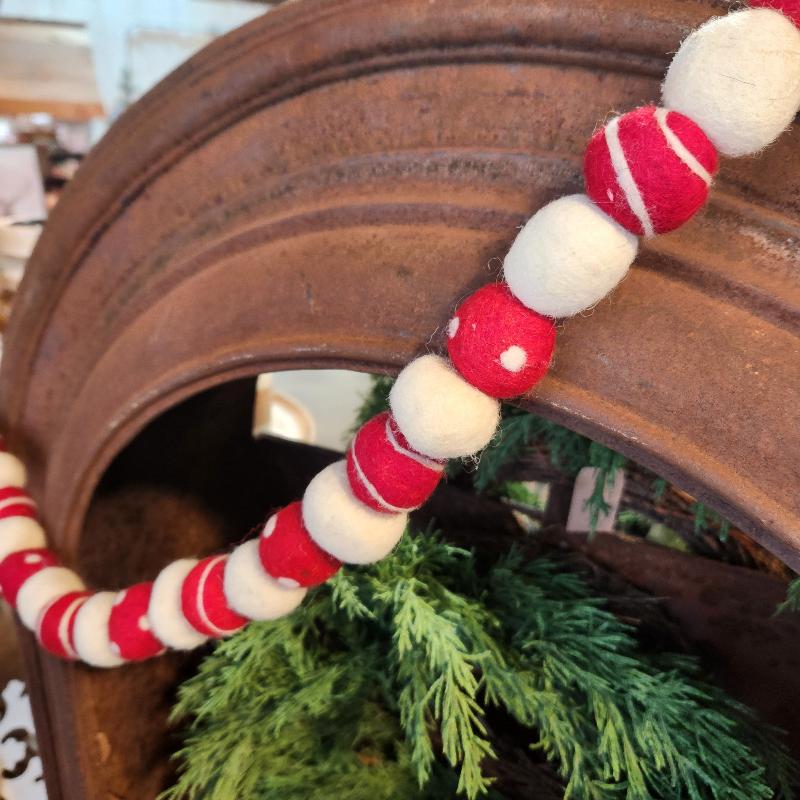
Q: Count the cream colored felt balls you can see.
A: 10